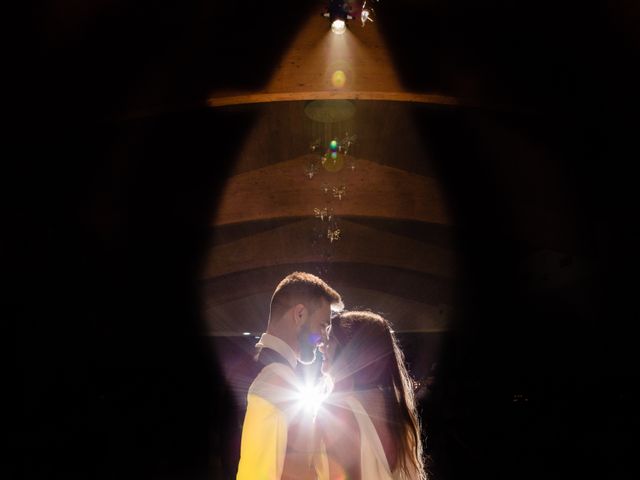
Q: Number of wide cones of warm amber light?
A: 1